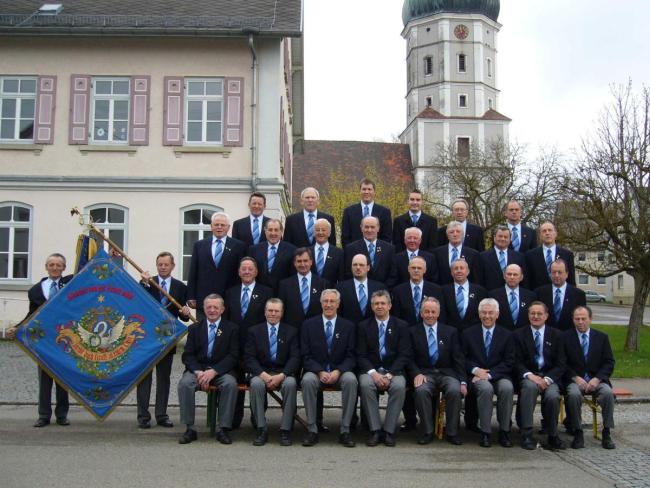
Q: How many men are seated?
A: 8